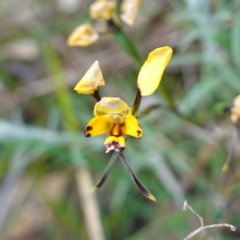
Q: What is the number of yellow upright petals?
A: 2